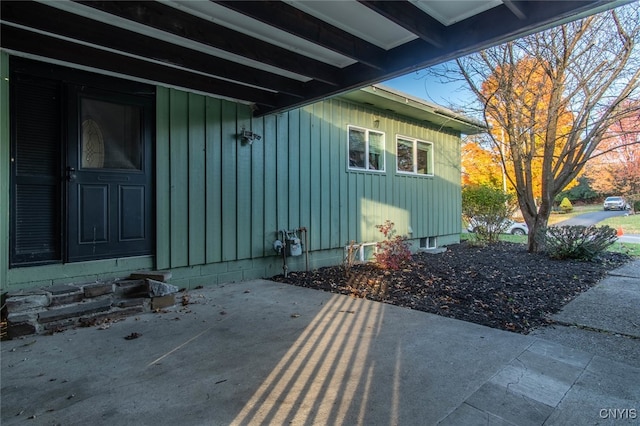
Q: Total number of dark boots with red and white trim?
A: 0